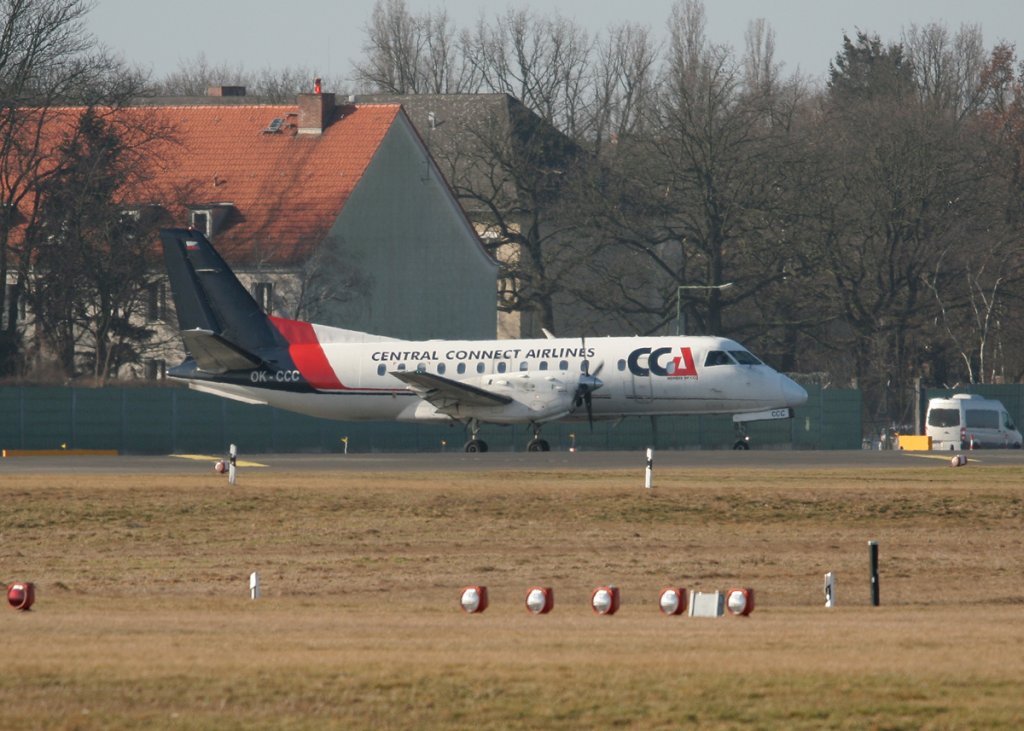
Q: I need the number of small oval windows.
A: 13